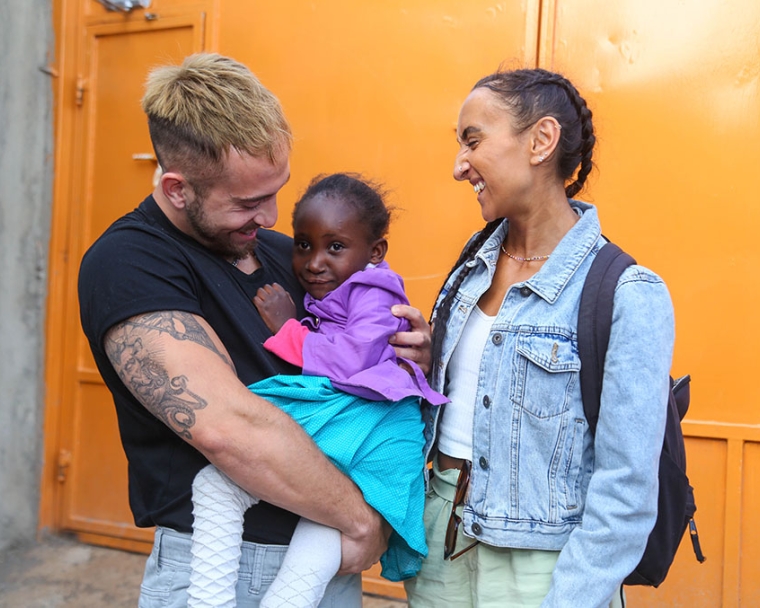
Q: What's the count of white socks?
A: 2